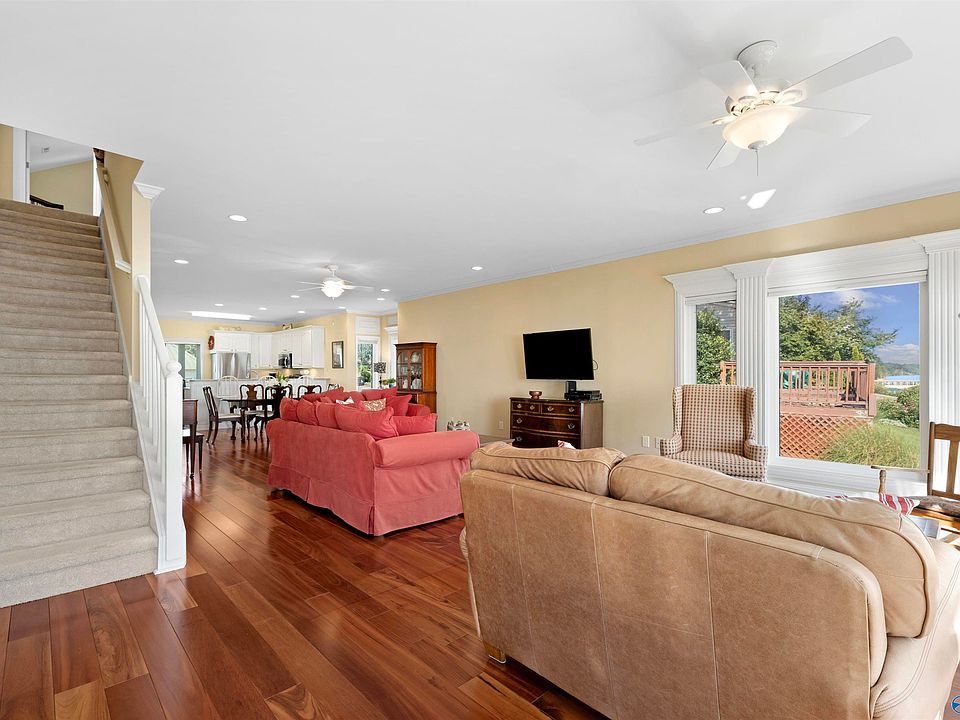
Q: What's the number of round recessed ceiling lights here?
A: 11